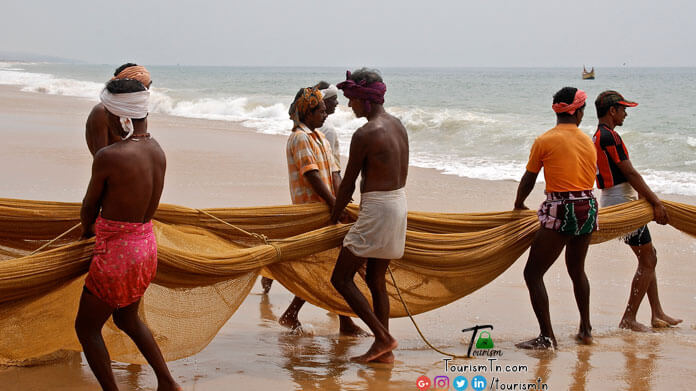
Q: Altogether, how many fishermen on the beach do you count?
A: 7